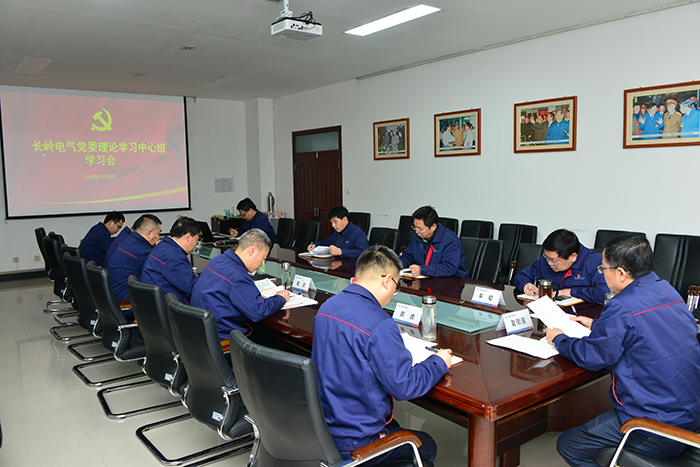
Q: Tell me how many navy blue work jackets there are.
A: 11